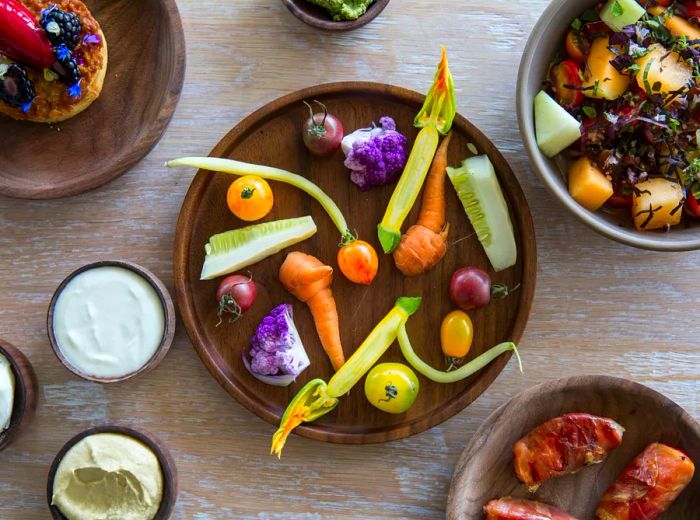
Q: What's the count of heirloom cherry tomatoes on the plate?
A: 7